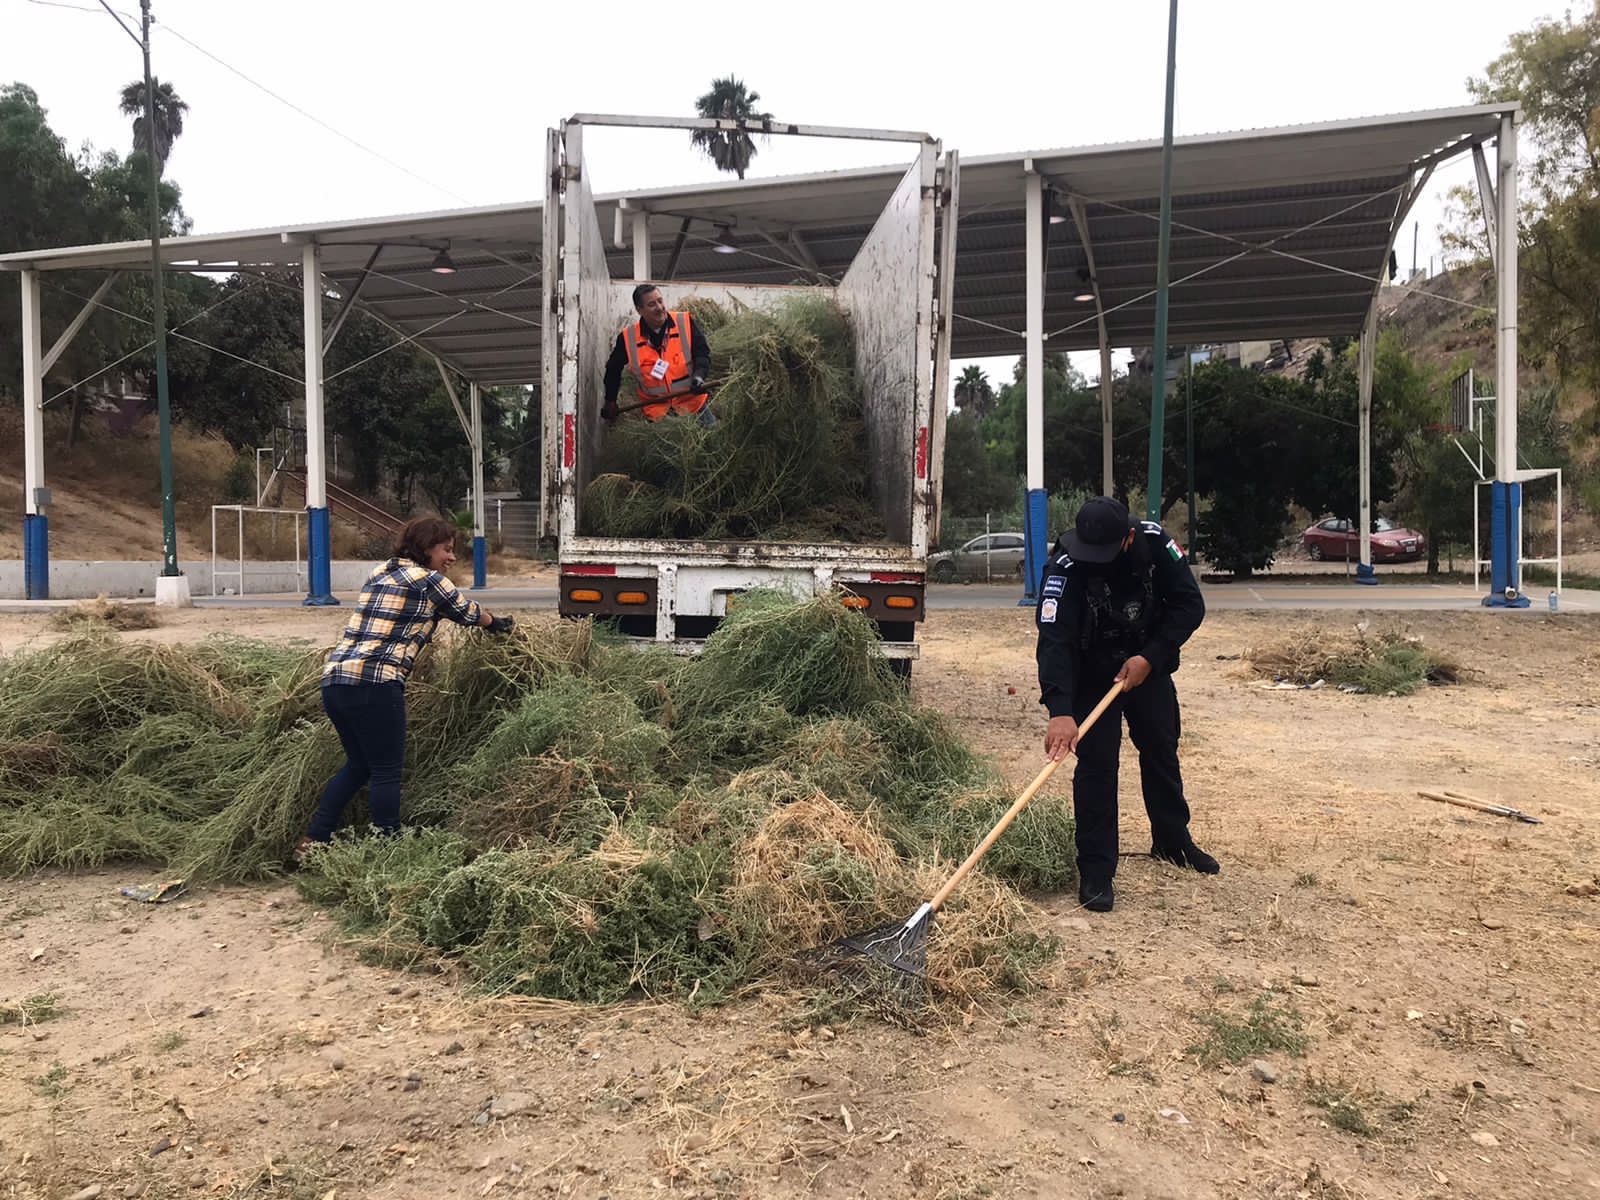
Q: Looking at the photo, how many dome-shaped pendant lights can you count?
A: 4